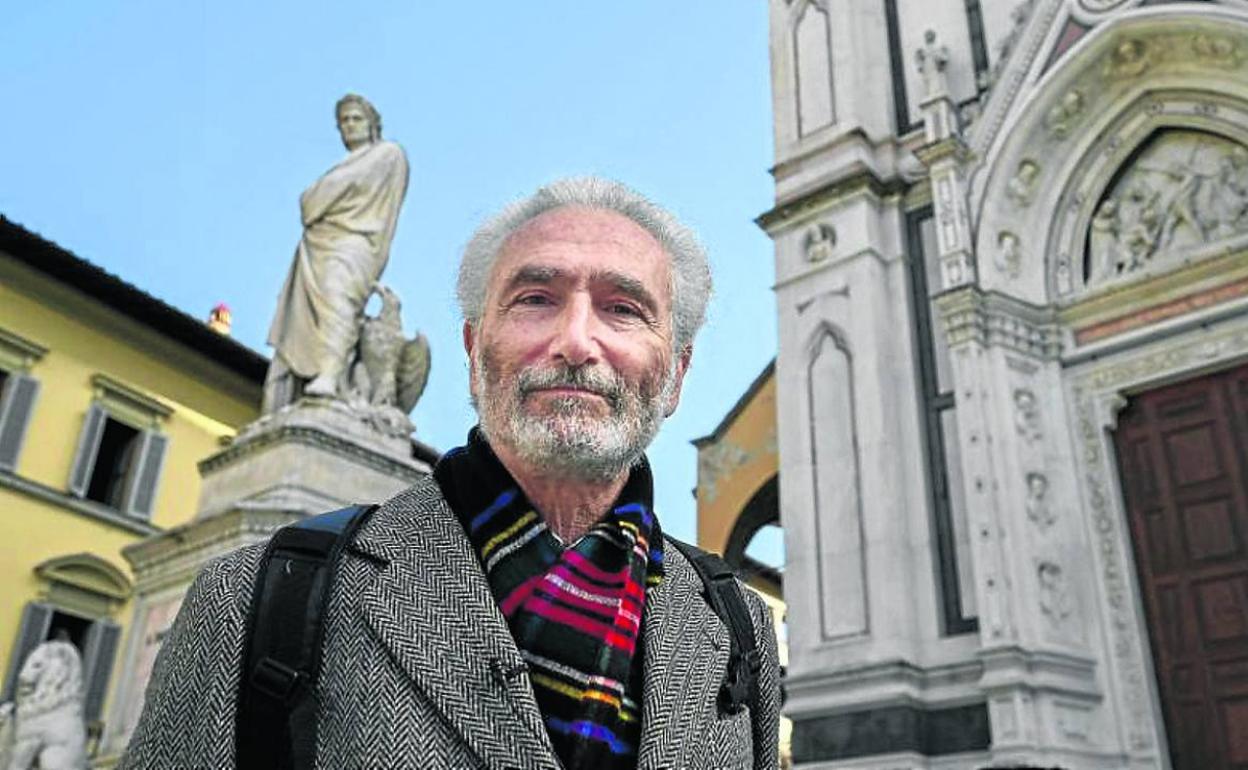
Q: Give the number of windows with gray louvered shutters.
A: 3